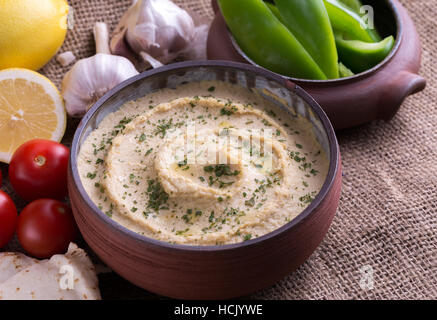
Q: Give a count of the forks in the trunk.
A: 0